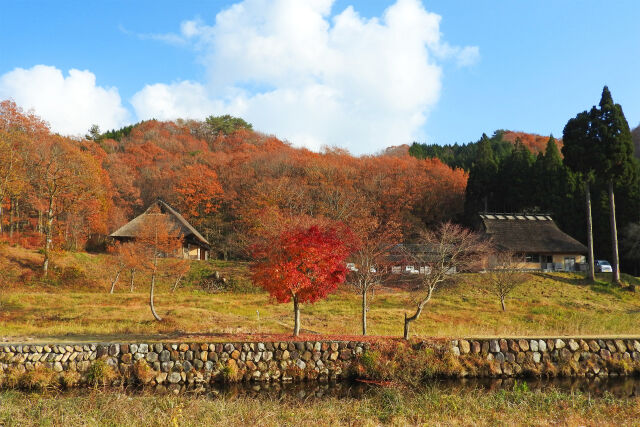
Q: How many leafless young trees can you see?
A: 3